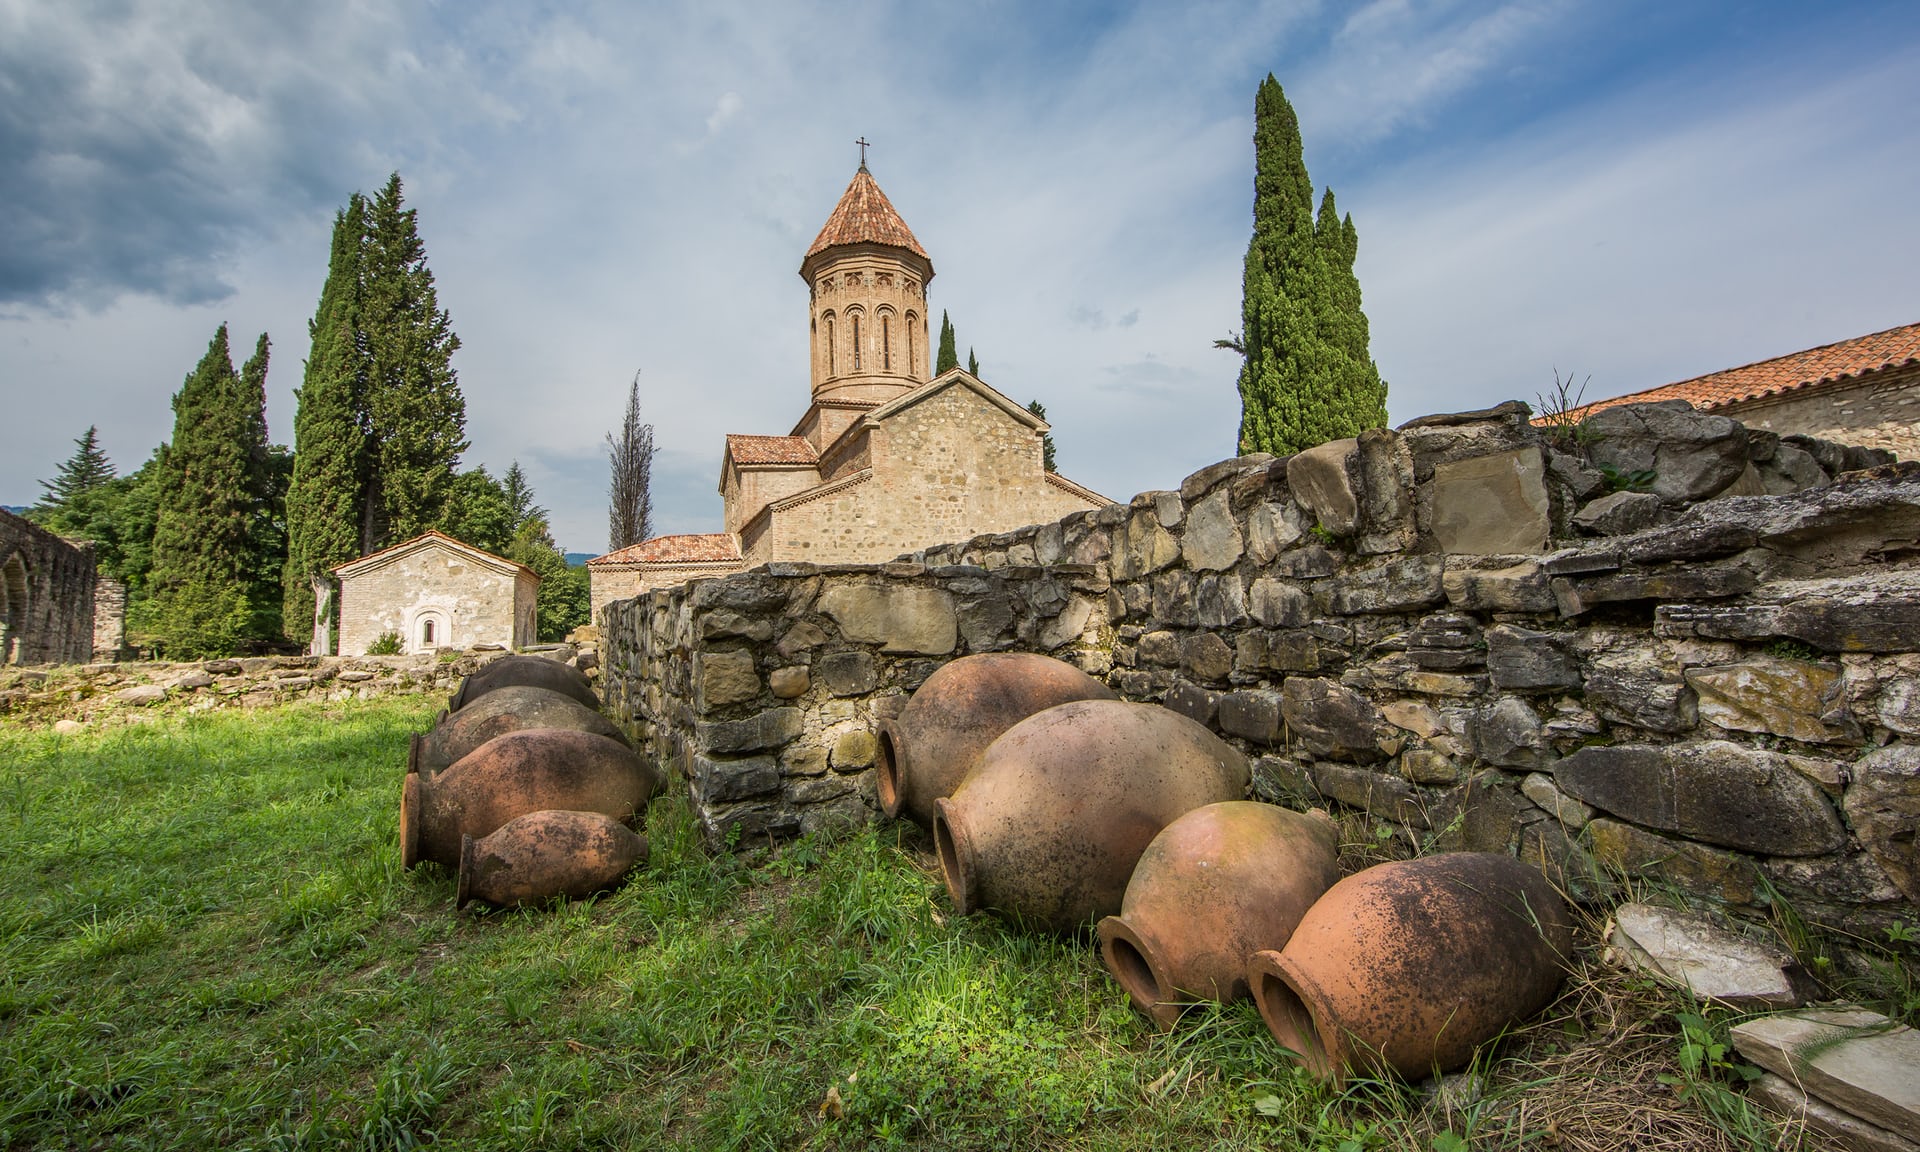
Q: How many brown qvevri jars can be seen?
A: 8